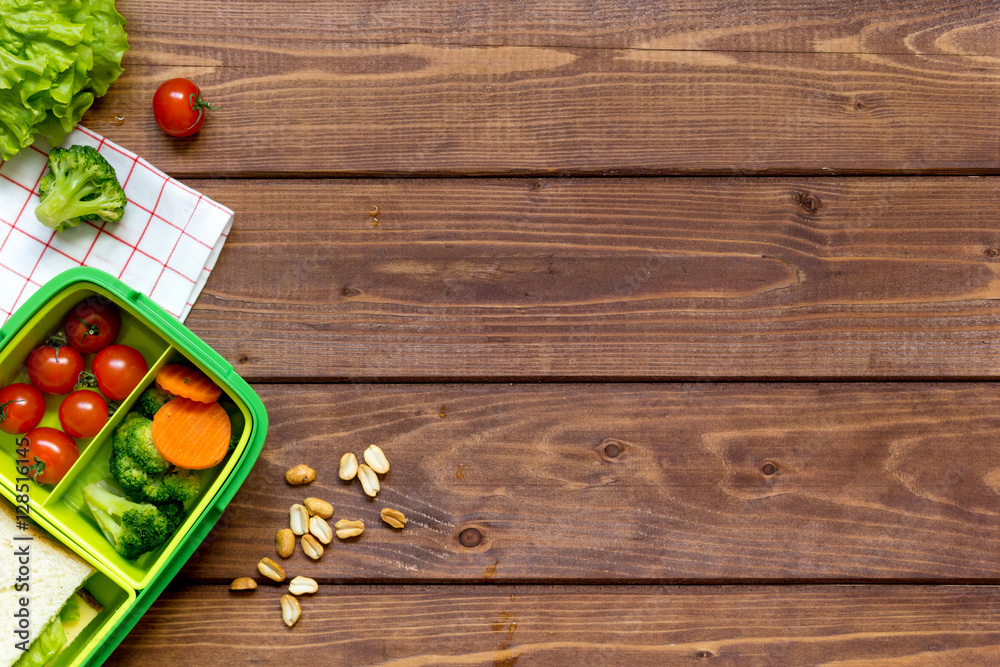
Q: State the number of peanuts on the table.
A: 15